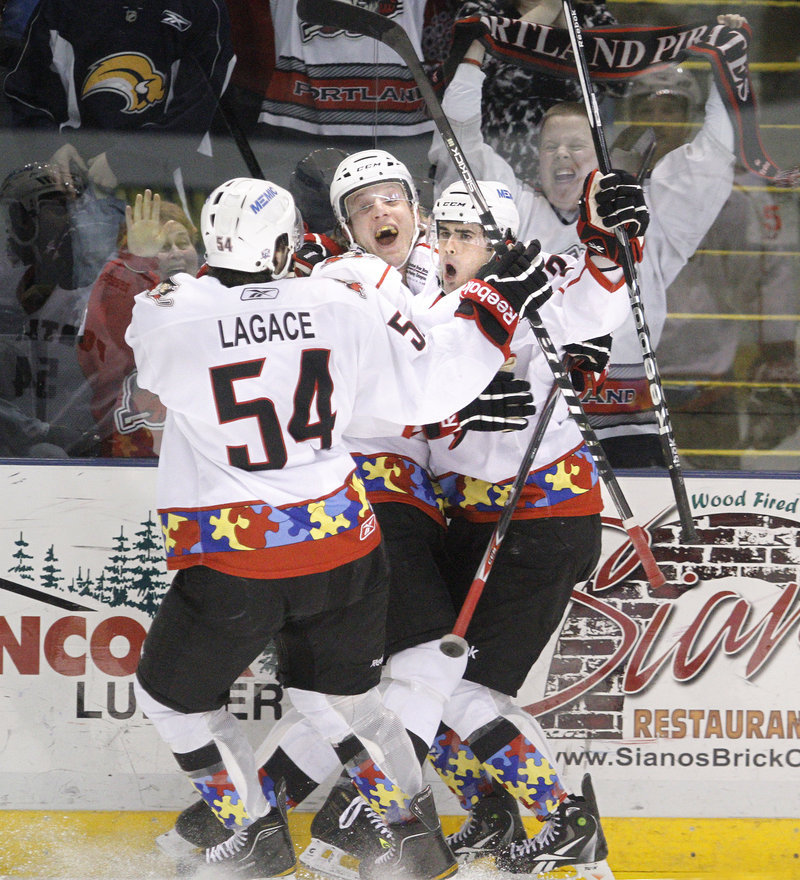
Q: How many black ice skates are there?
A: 6